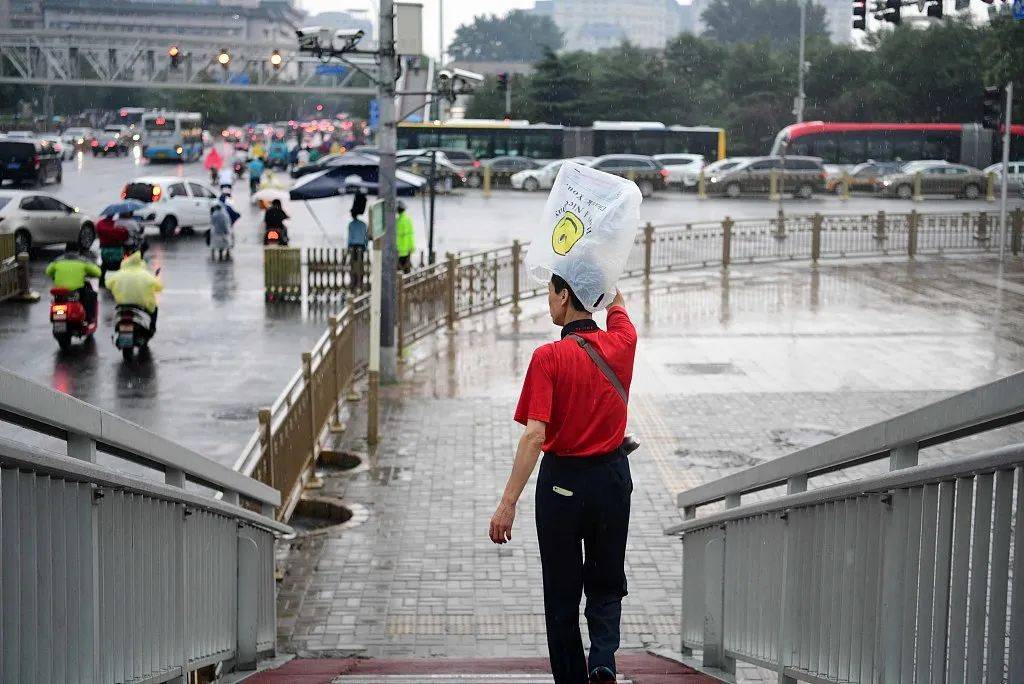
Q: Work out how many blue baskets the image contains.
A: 0